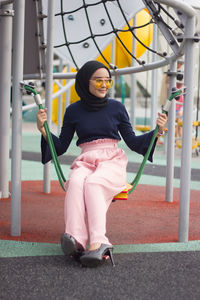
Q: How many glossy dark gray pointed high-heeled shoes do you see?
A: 2